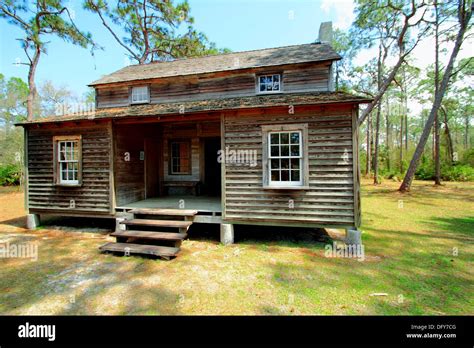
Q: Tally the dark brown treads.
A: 4